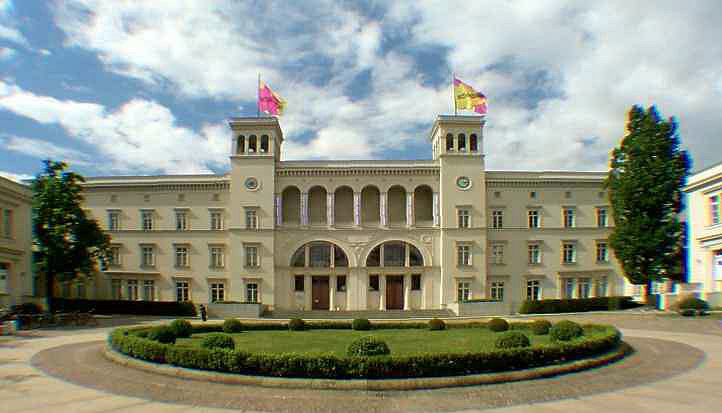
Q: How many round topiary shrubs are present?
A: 12